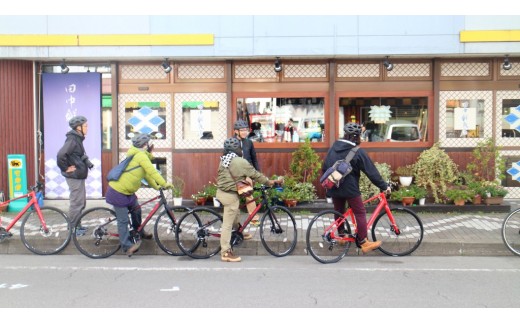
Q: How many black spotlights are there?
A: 5